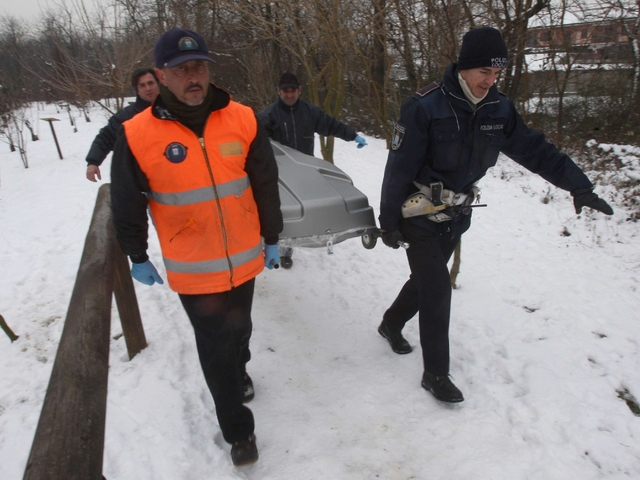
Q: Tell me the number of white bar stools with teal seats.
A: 0